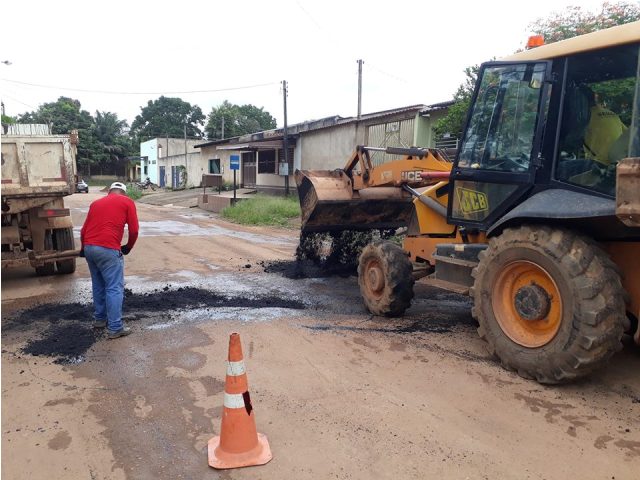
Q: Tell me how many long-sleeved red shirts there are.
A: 1